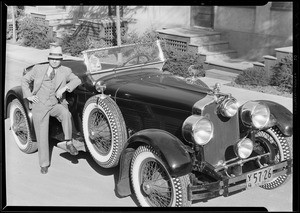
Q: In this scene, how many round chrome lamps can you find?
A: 4